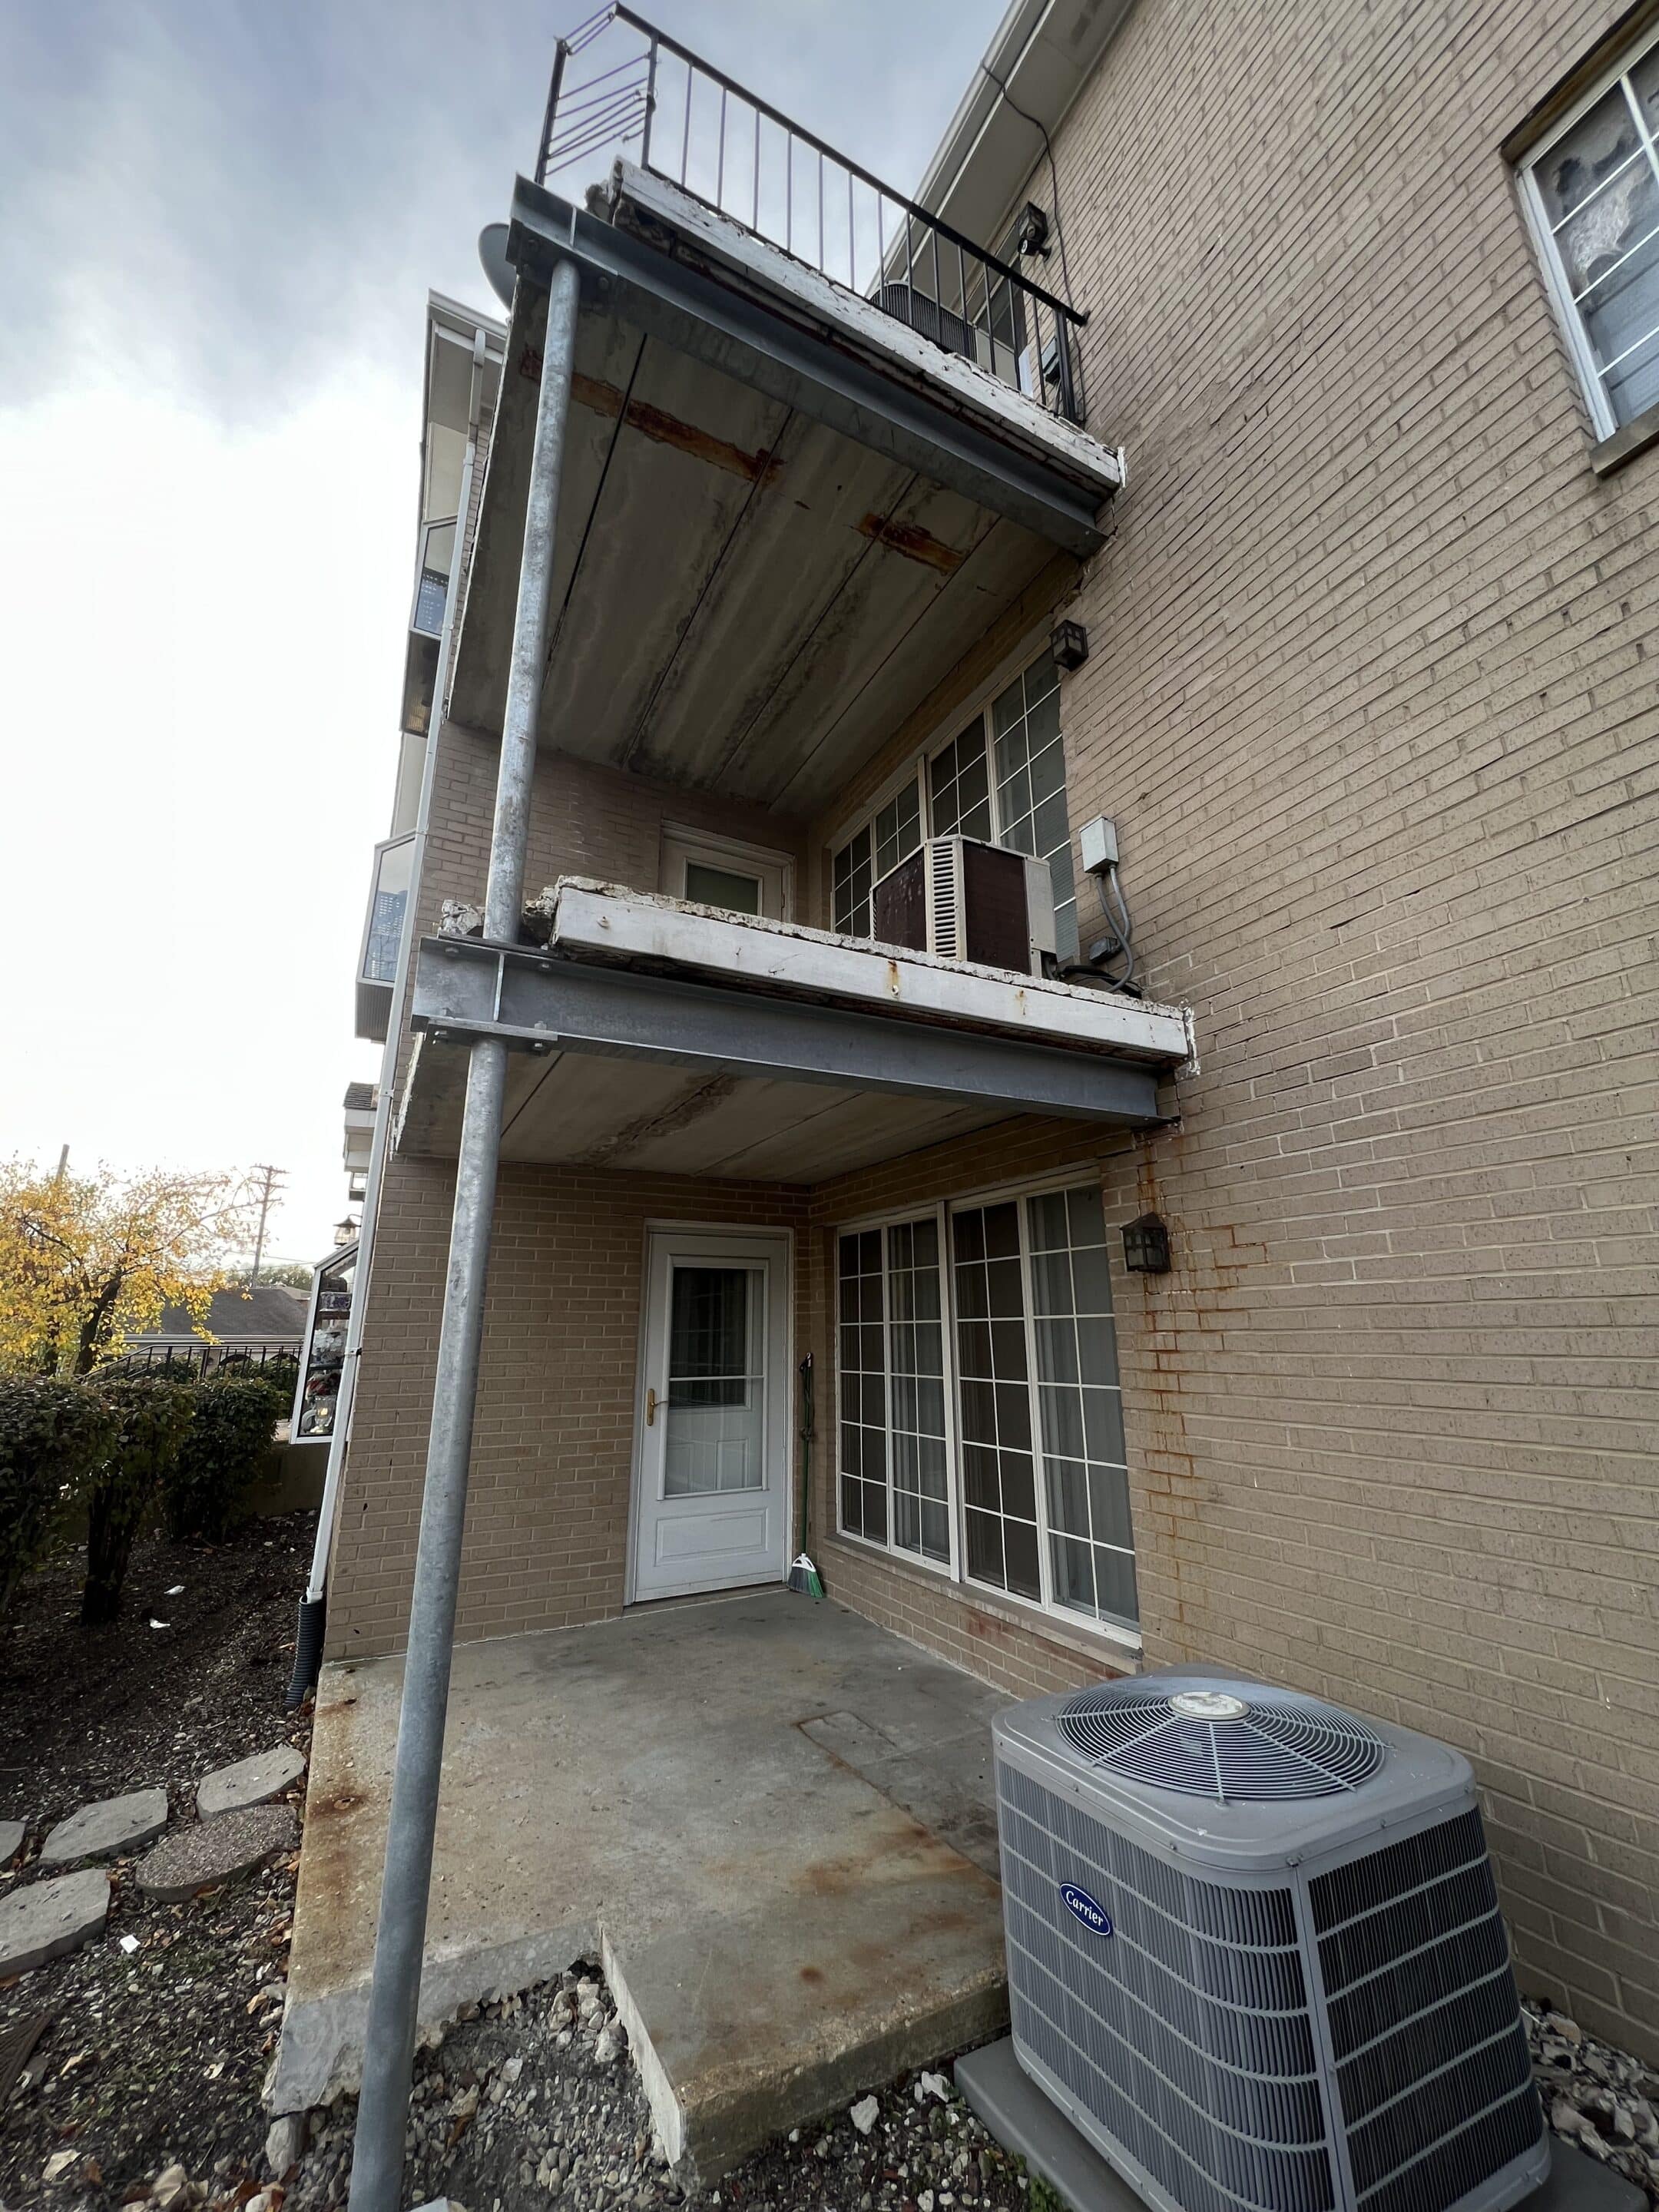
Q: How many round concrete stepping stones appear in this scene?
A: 1